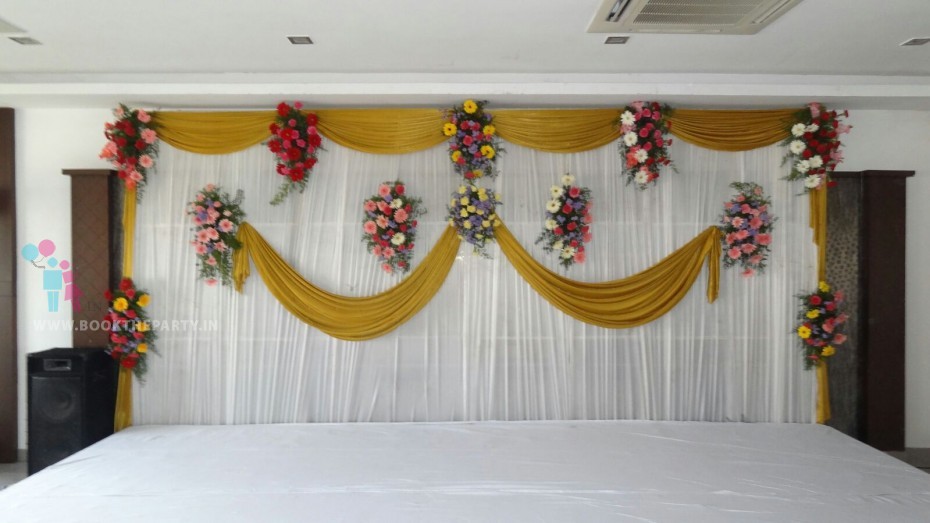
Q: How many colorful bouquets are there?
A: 12